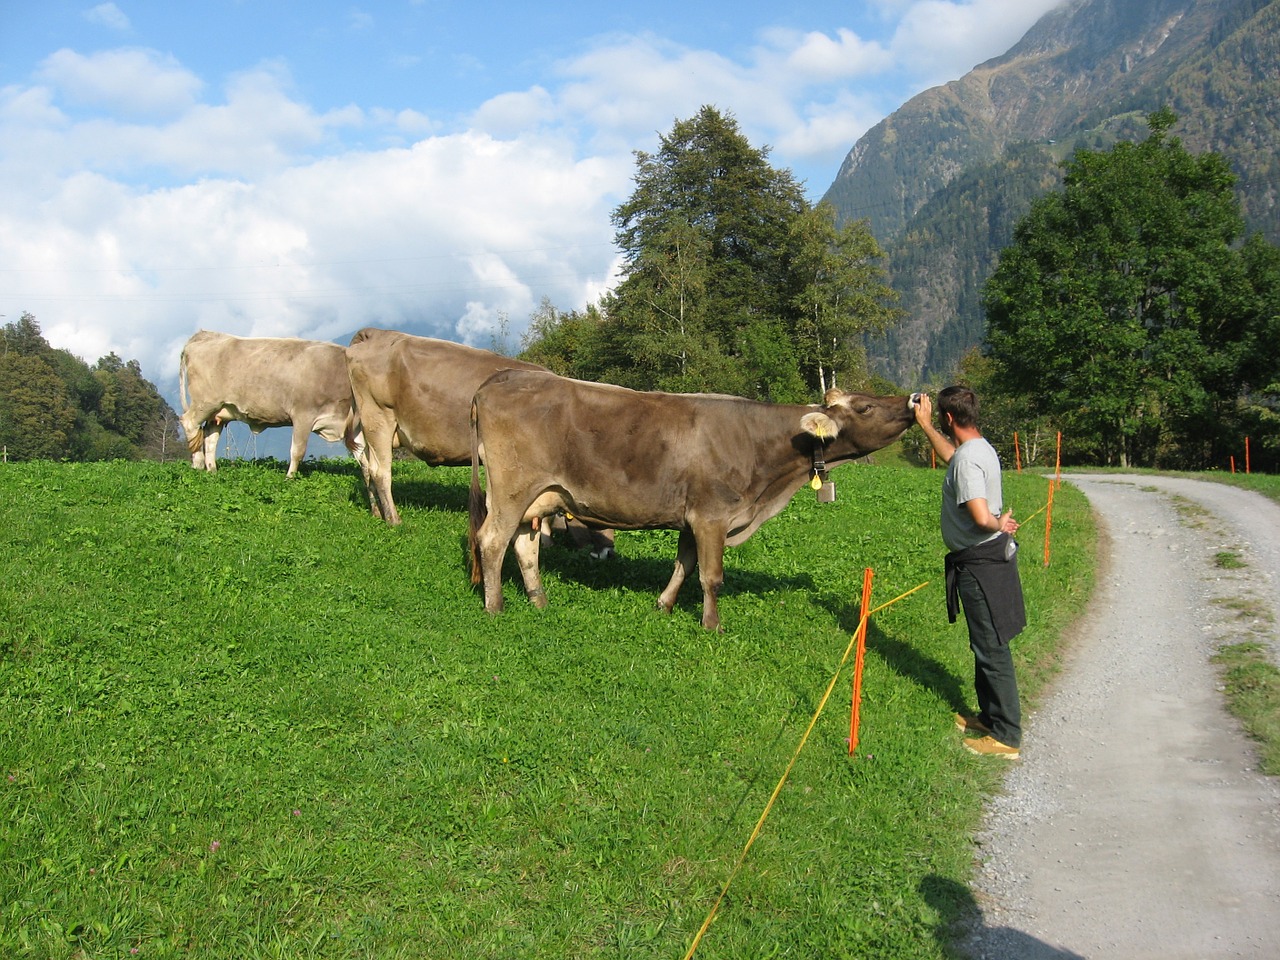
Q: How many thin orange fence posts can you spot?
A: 7